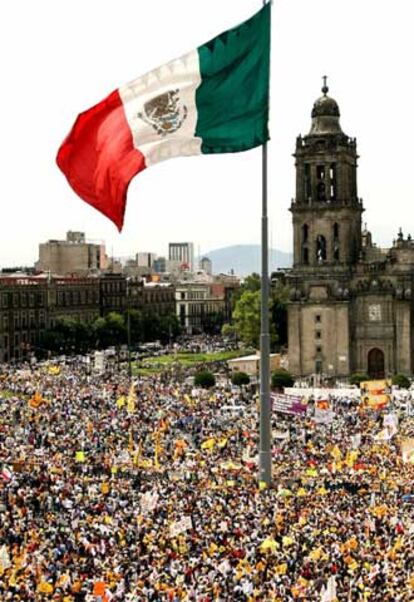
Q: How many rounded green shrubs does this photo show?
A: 5